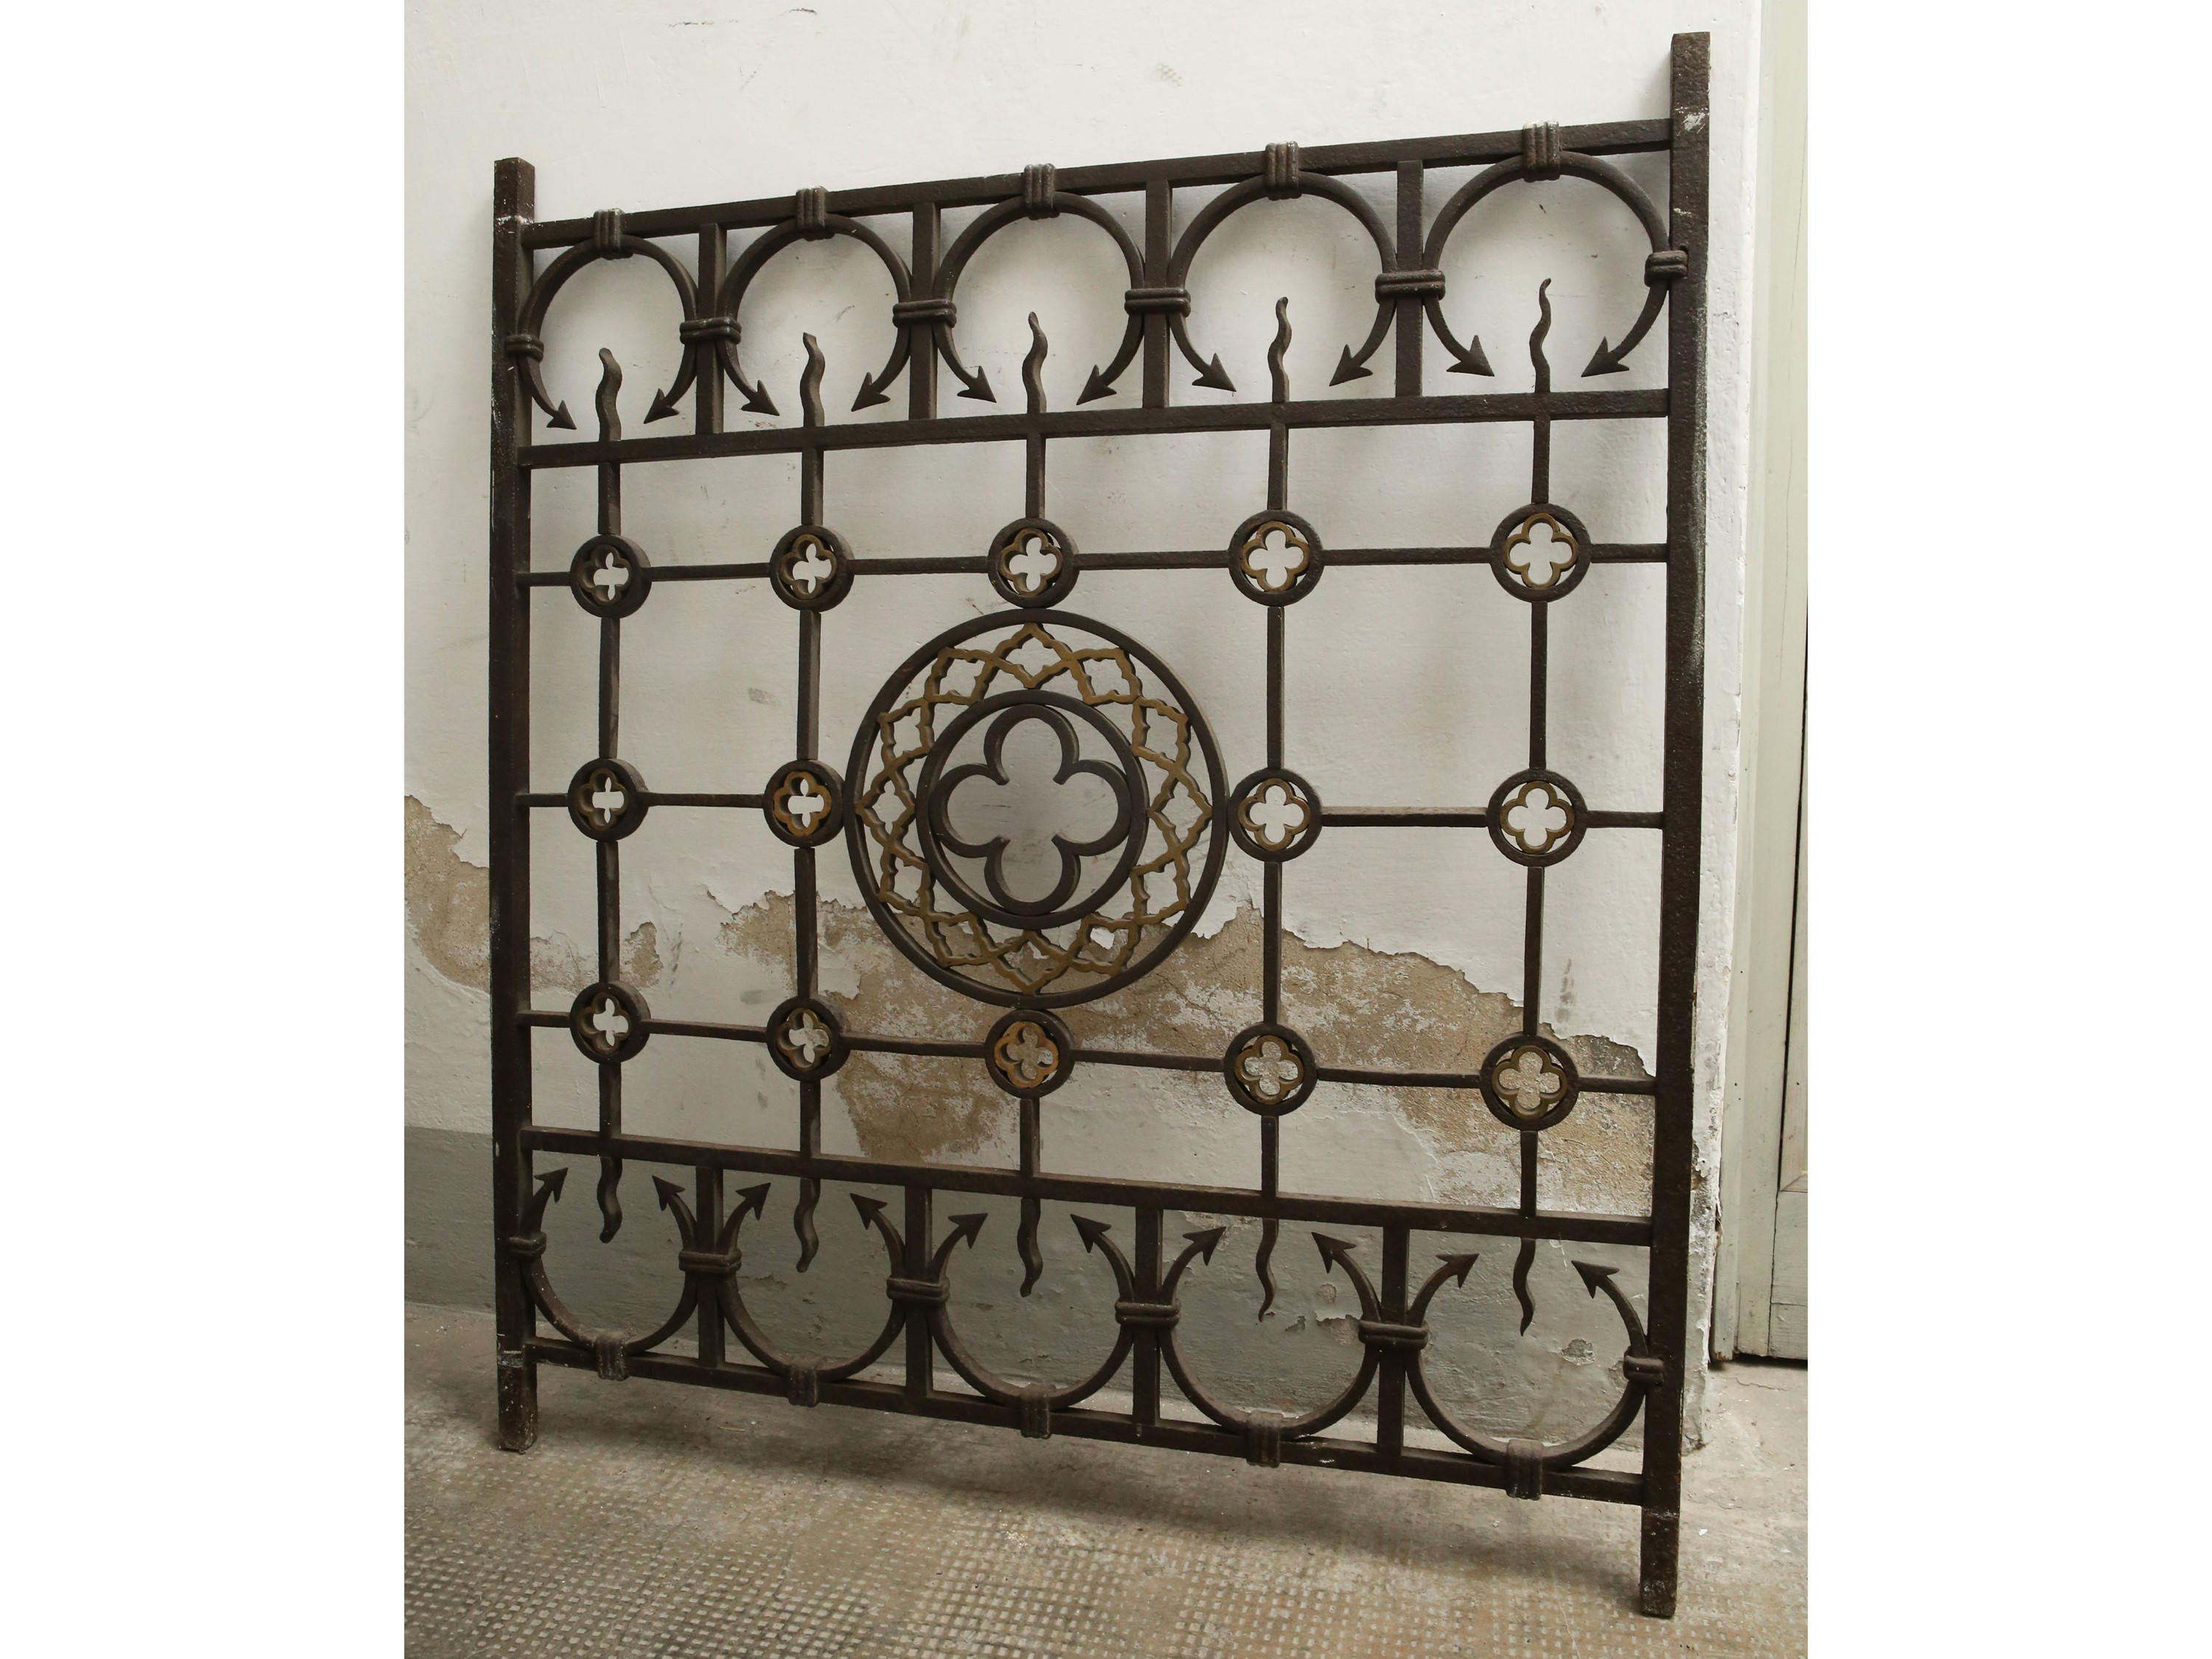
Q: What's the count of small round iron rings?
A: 14